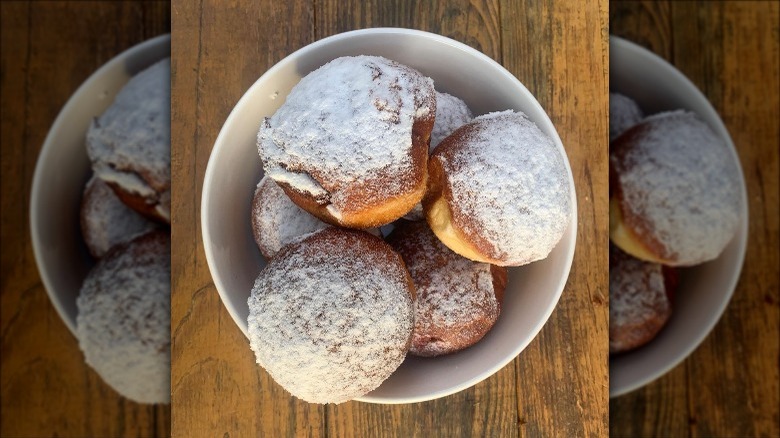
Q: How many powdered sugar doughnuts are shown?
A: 6